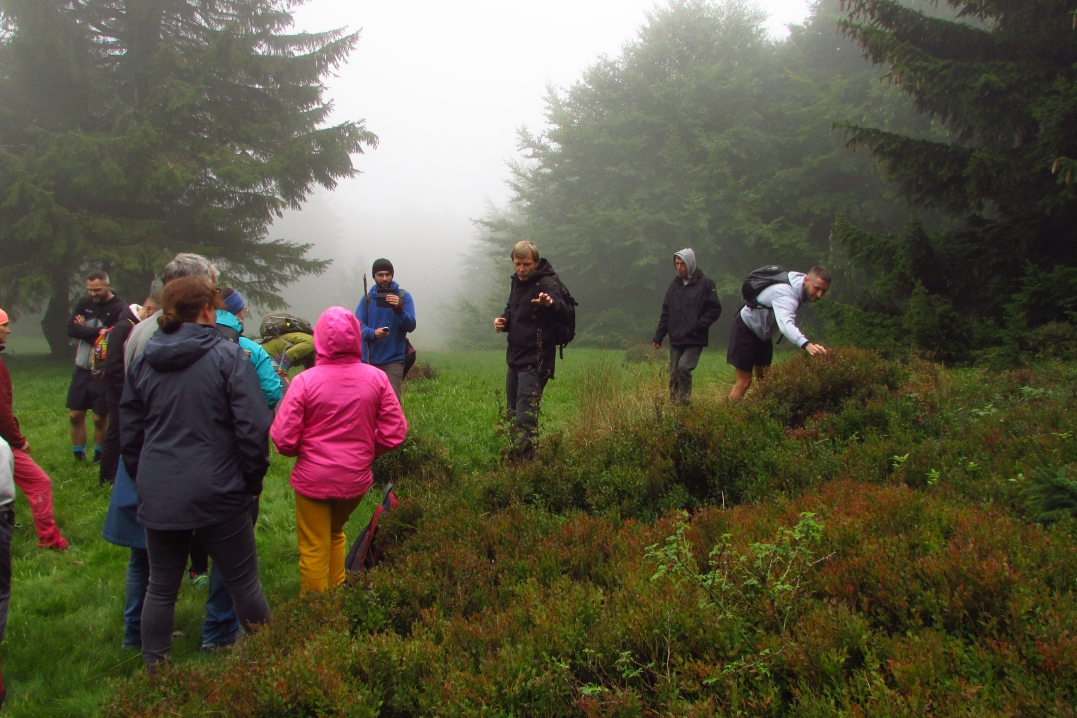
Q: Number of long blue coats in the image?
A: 1